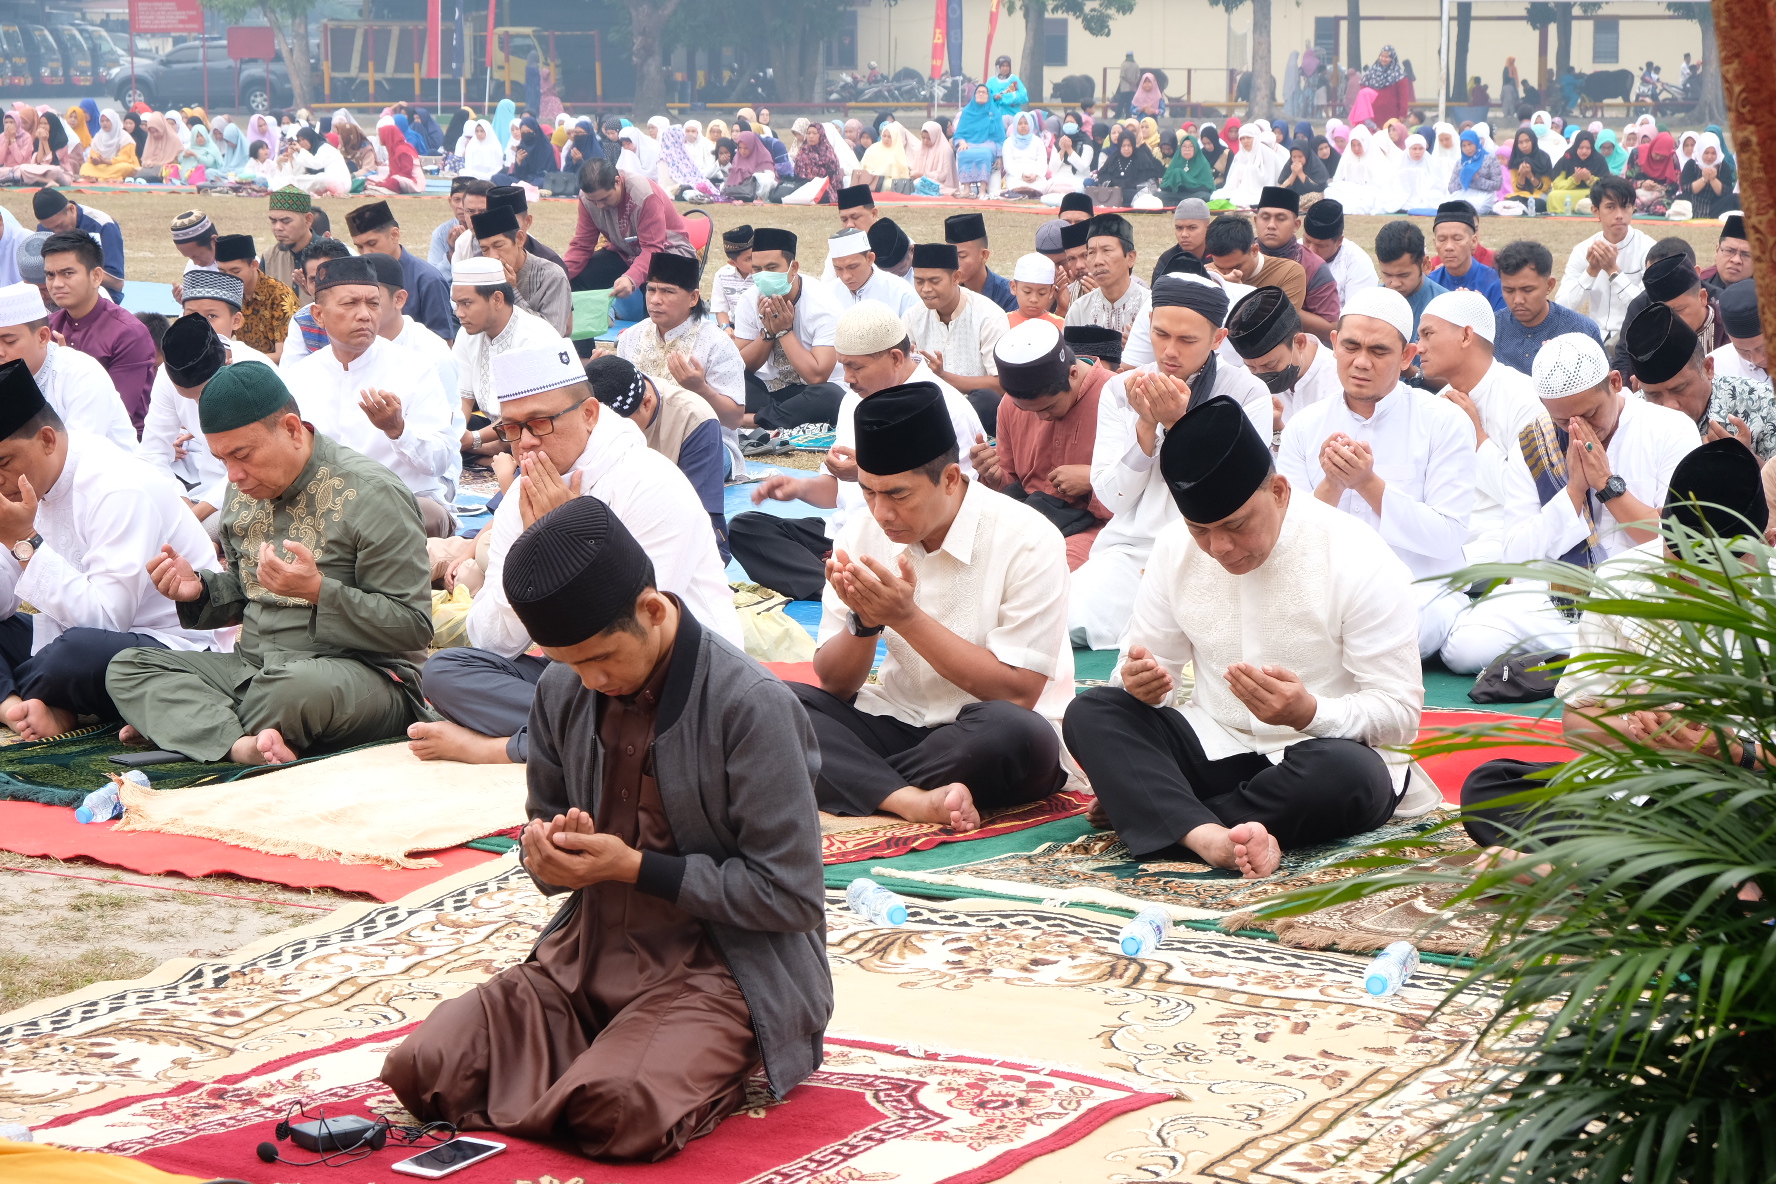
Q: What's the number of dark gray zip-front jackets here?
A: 1